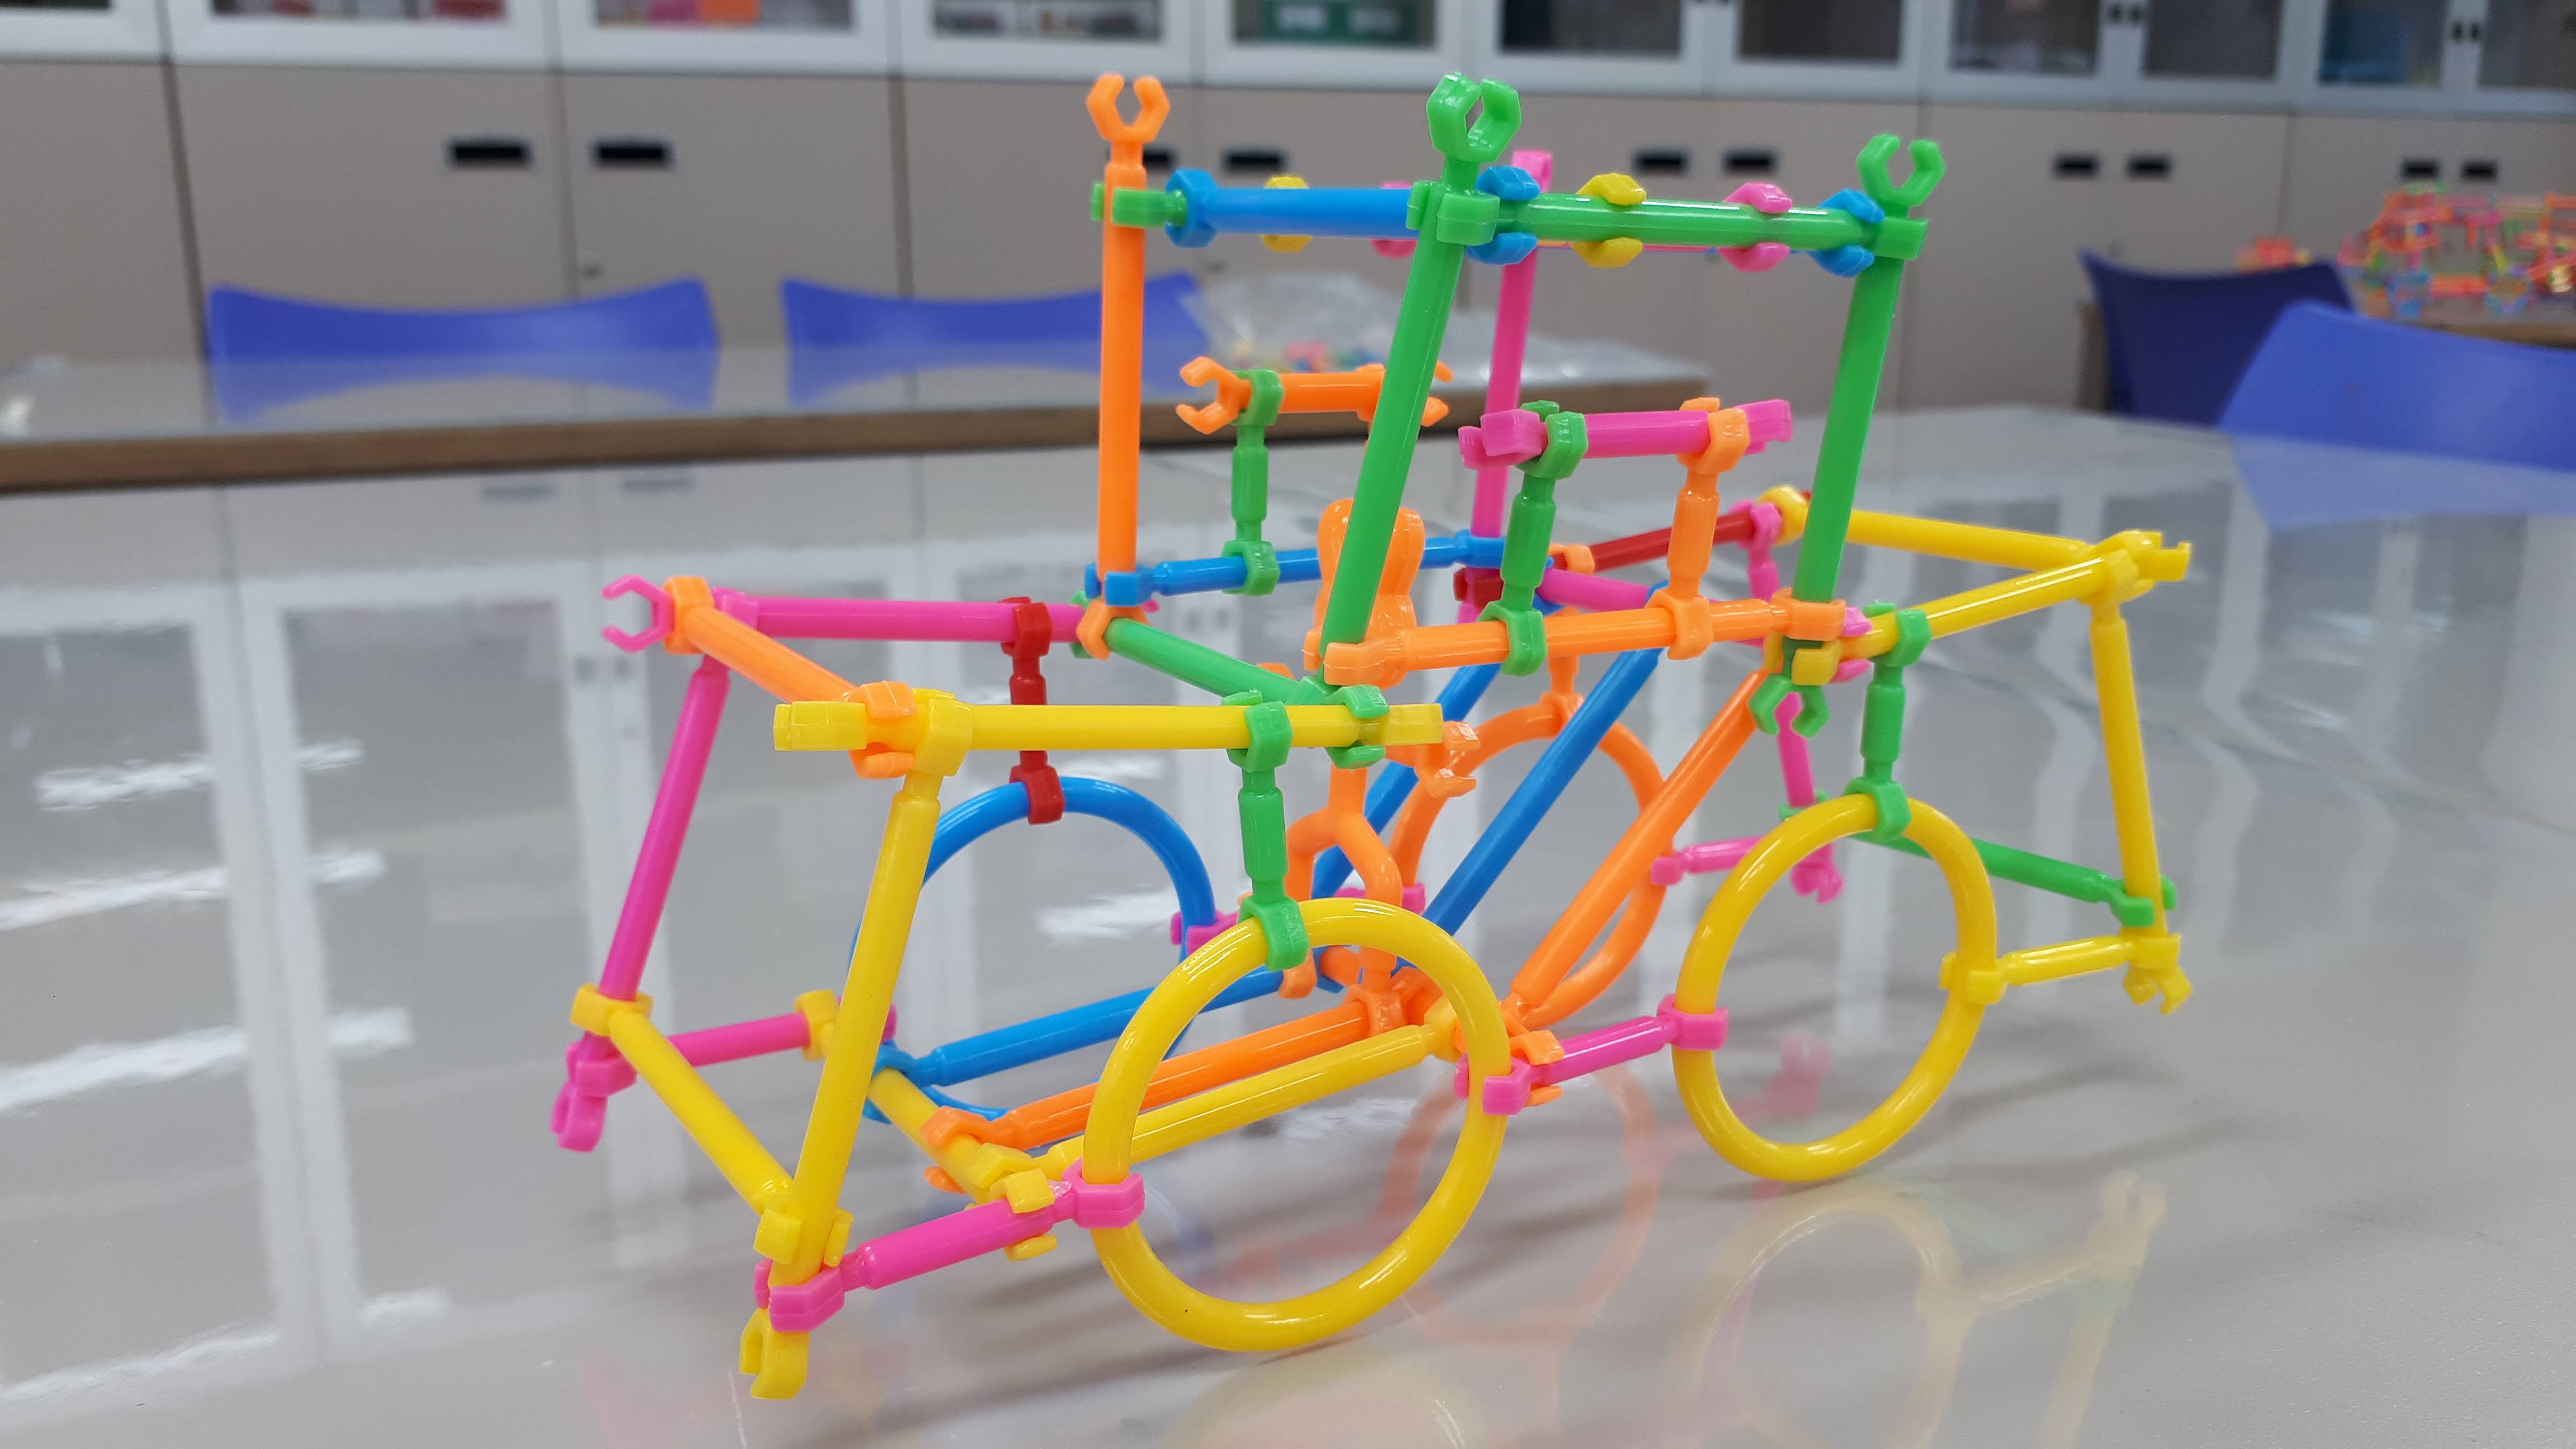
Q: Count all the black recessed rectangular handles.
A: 10